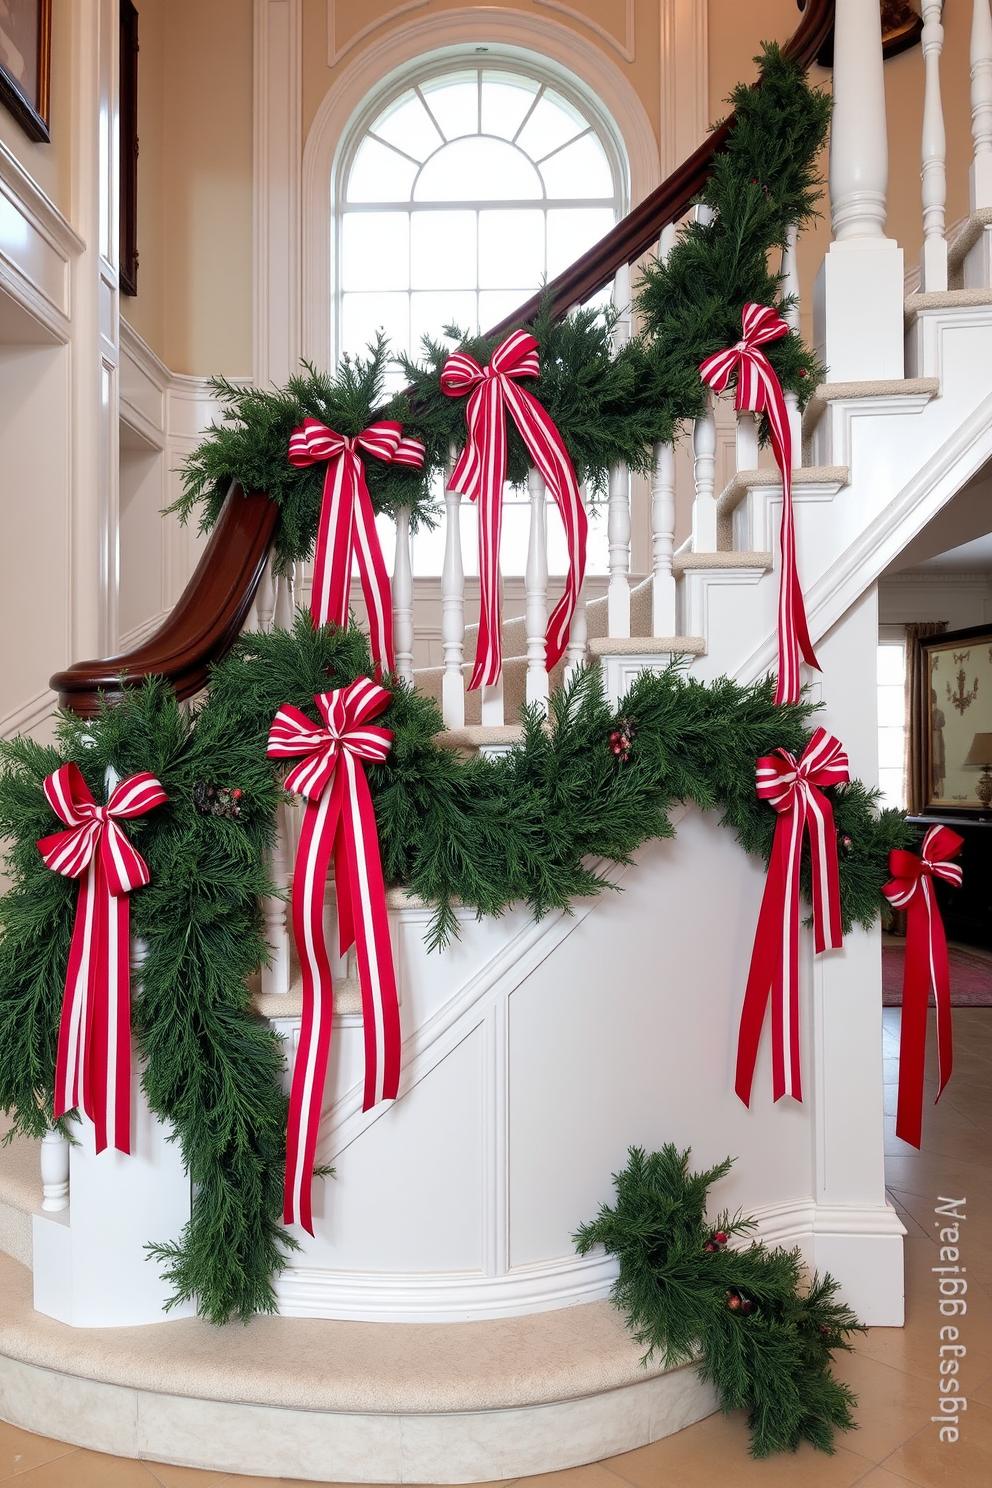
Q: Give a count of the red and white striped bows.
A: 7